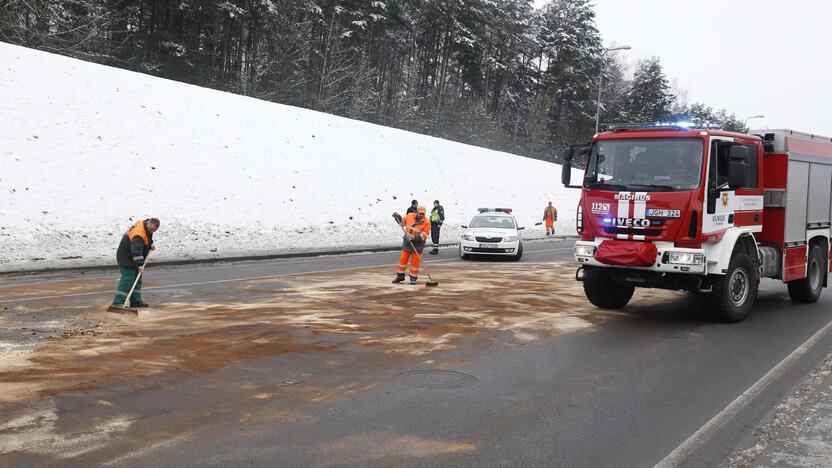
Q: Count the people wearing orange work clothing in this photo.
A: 3